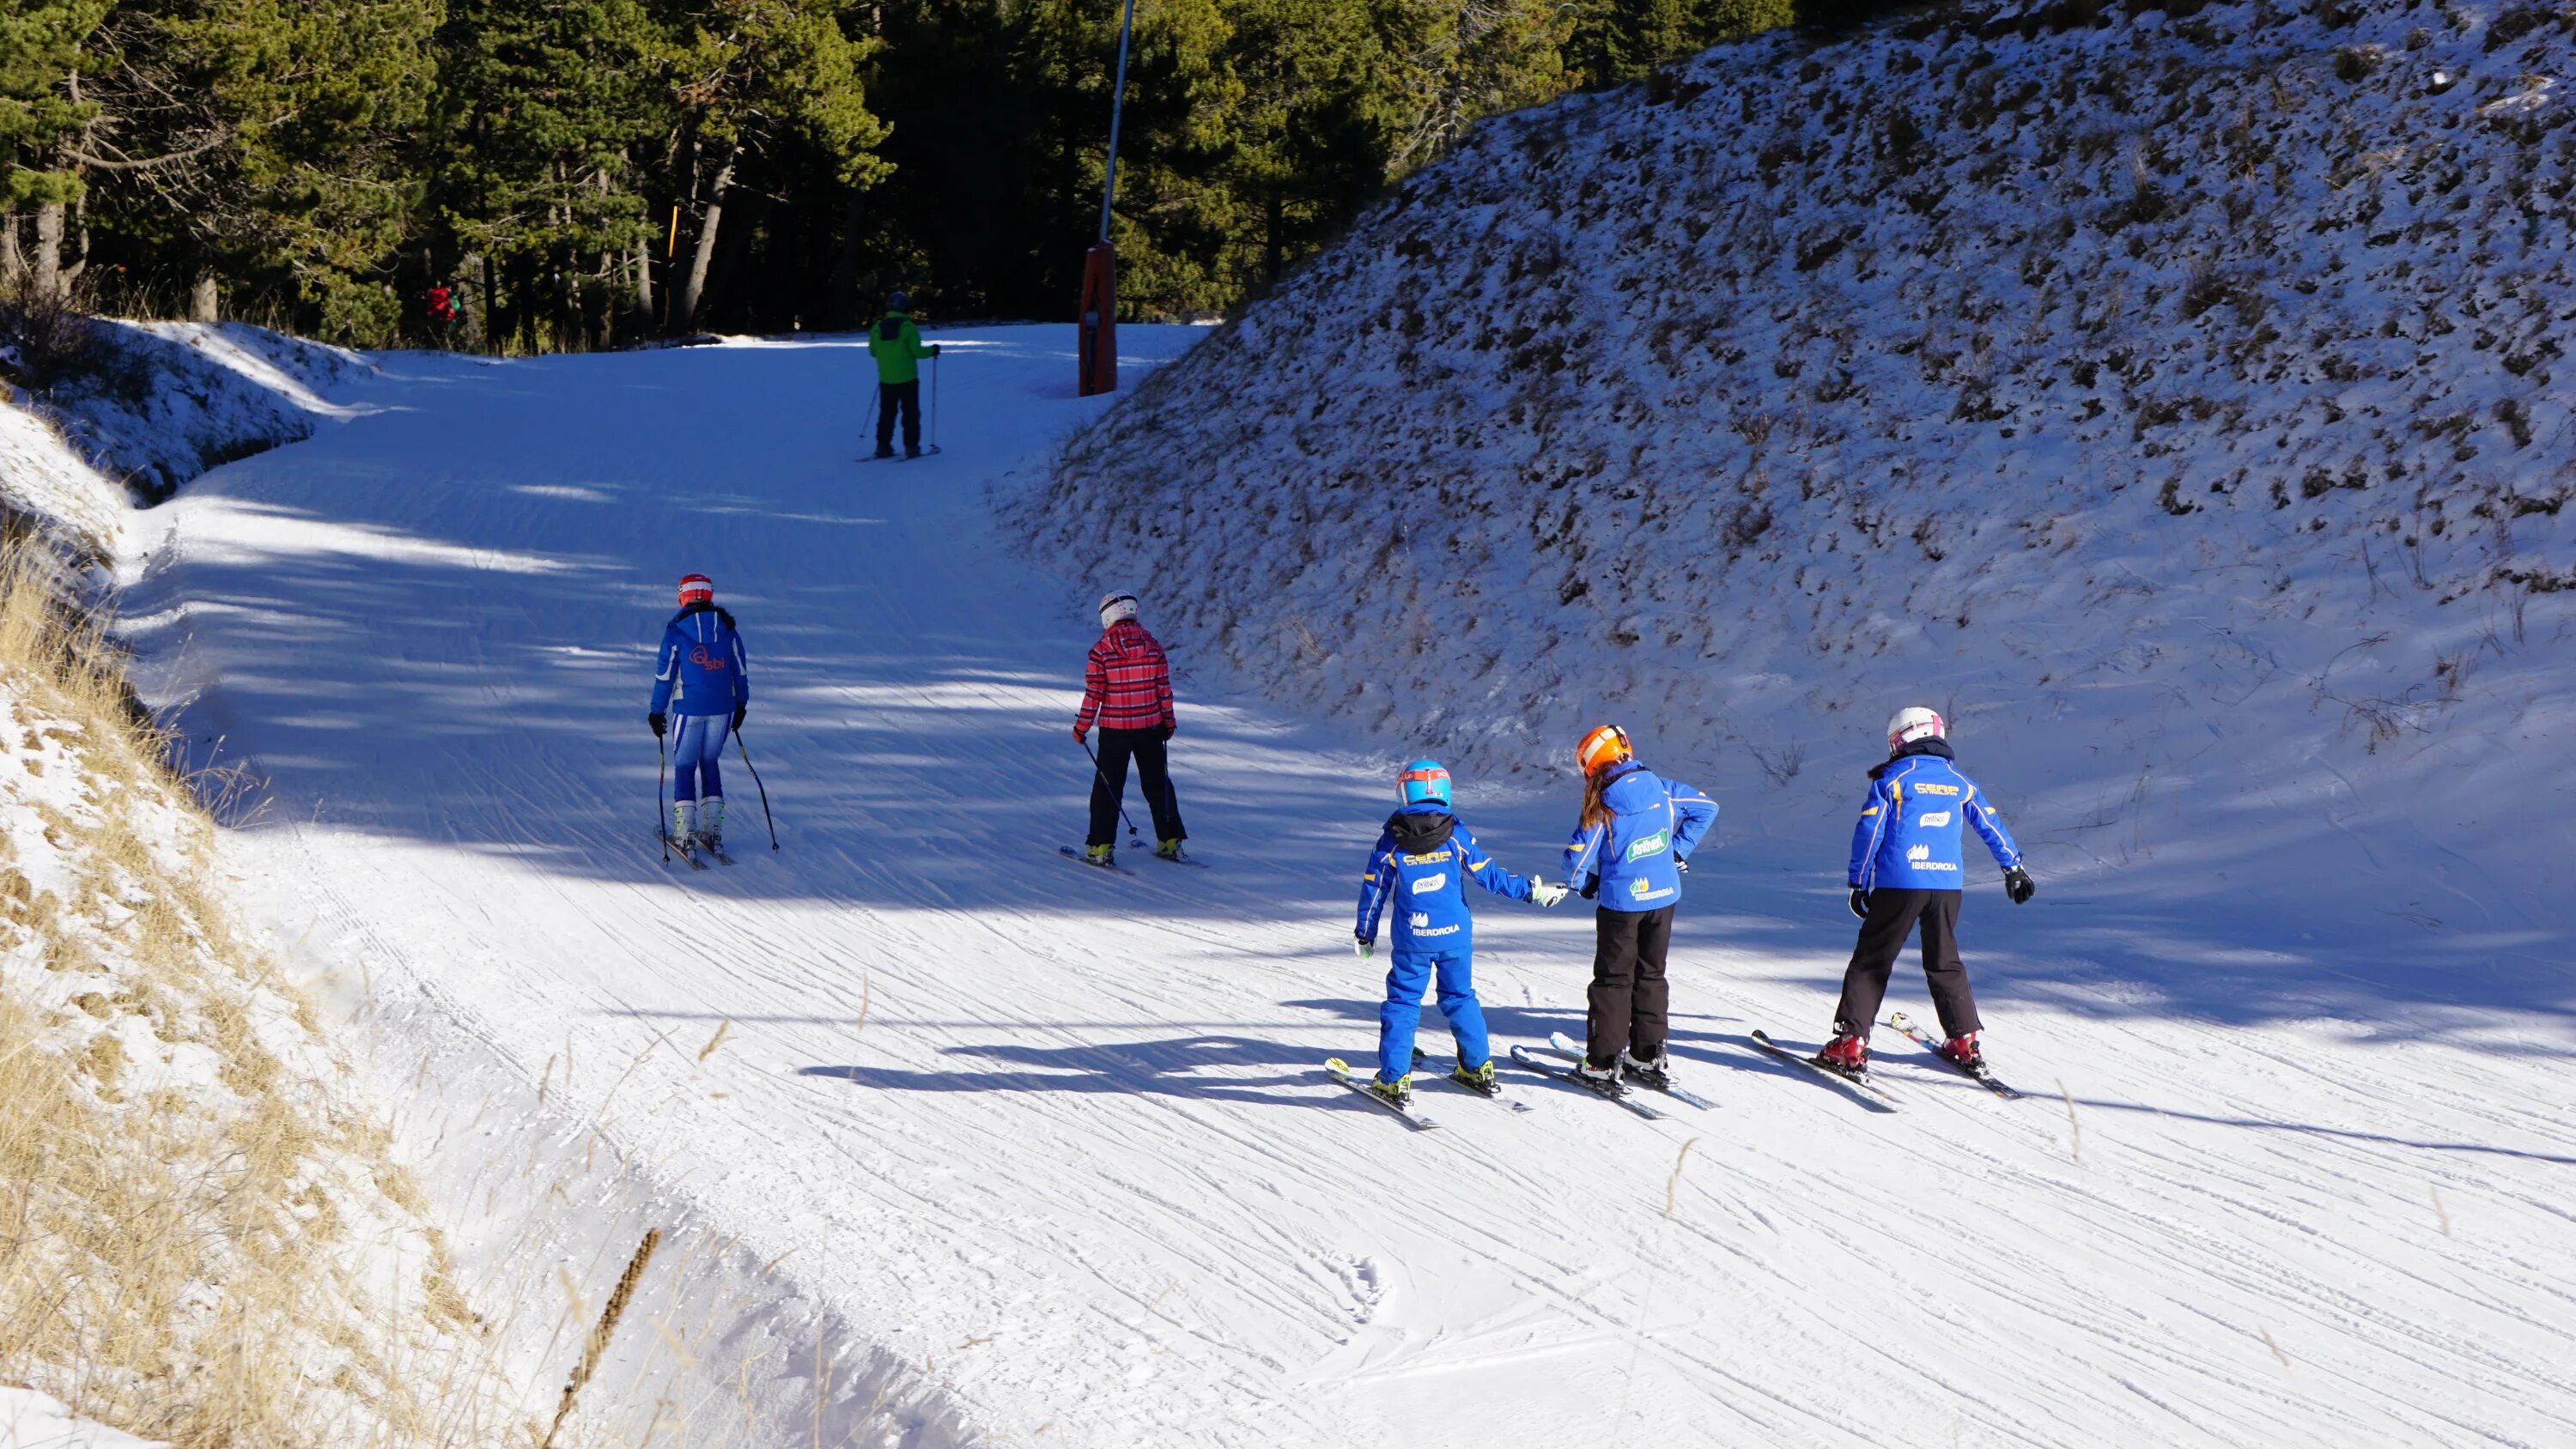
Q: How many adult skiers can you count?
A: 3